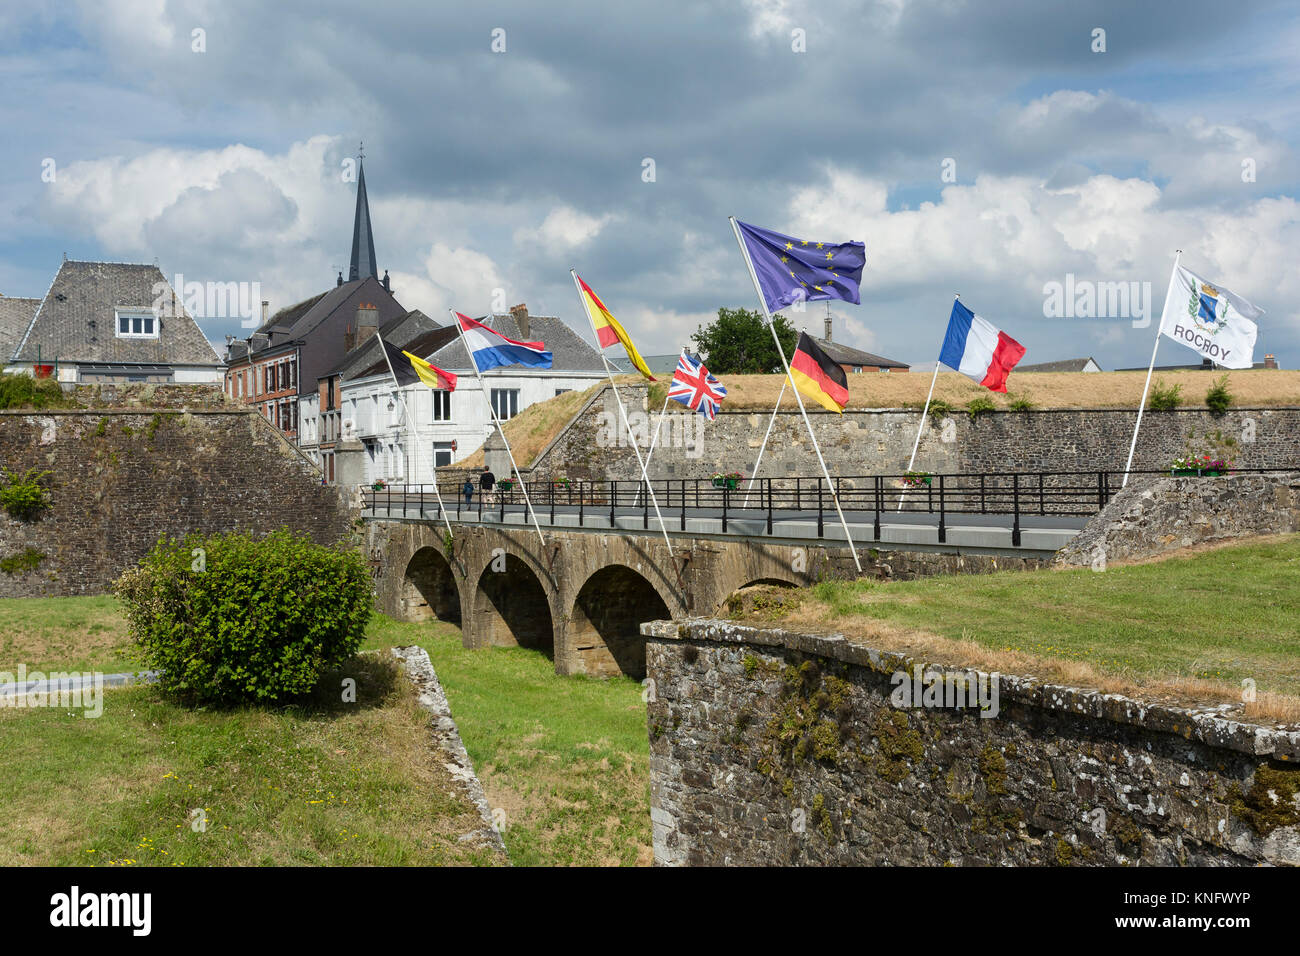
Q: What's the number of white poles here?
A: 8